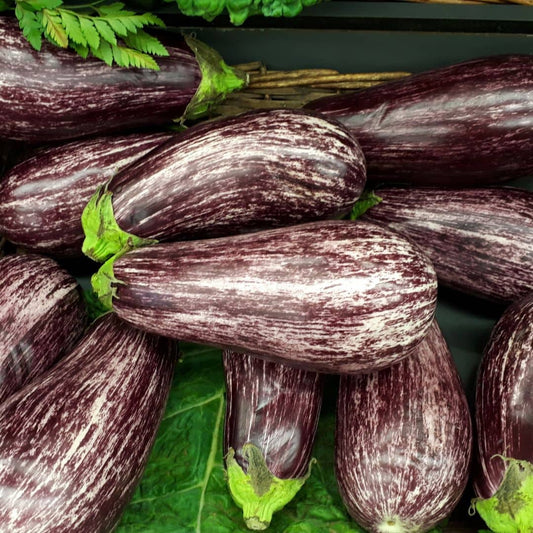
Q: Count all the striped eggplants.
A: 11